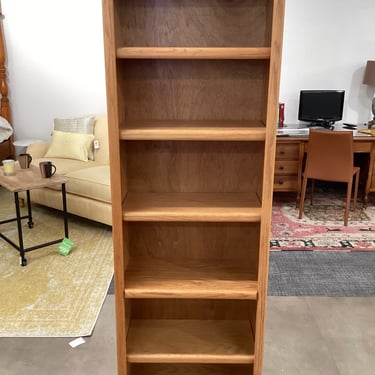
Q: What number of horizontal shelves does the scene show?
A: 5